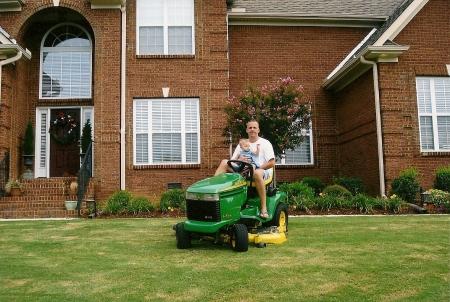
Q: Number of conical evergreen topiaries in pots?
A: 2